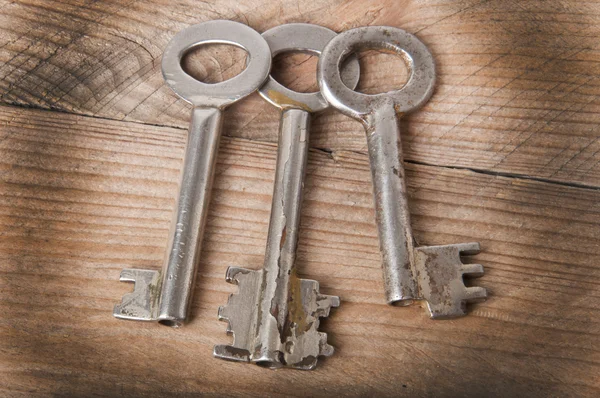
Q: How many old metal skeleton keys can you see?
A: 3